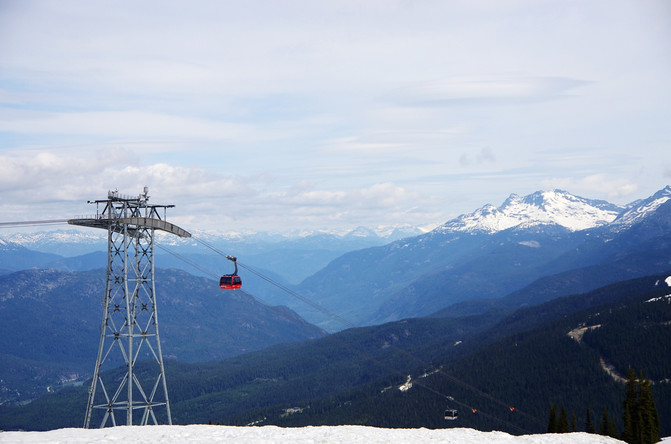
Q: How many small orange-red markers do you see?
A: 2